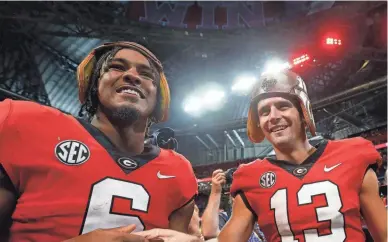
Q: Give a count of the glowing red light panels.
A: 2